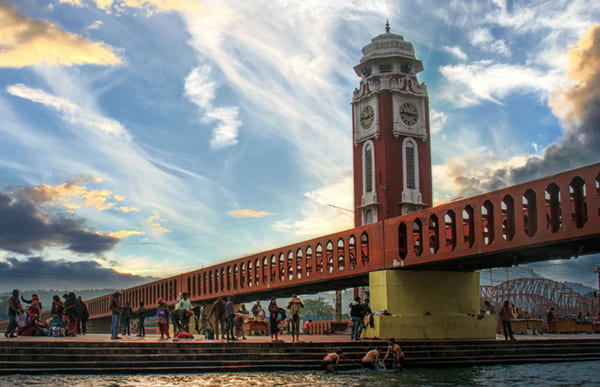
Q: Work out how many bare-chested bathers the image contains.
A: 3